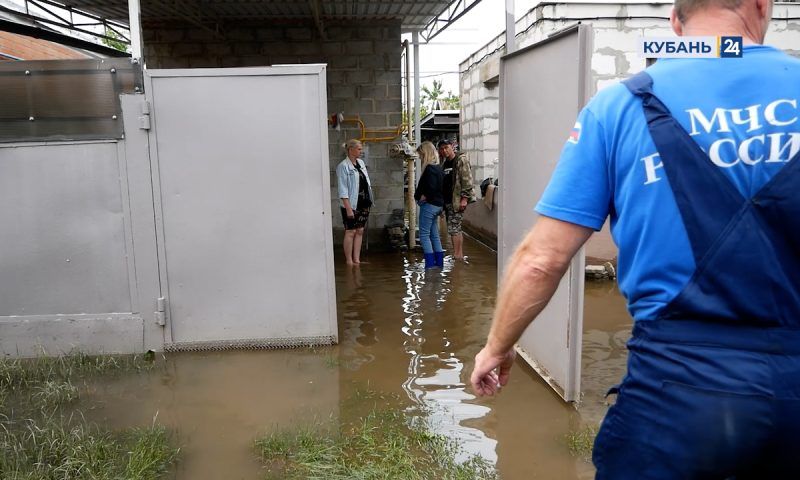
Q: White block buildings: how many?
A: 1